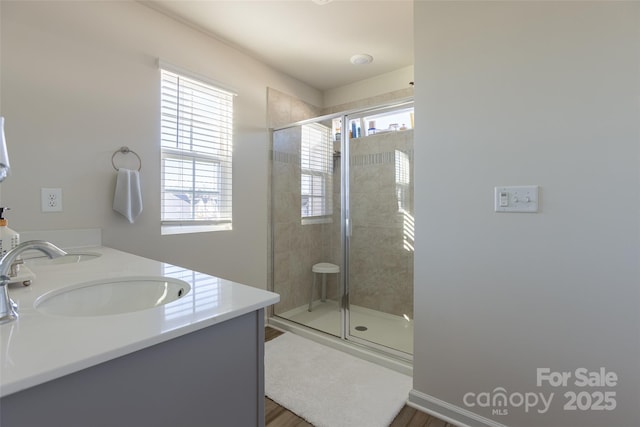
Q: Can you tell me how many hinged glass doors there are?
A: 1